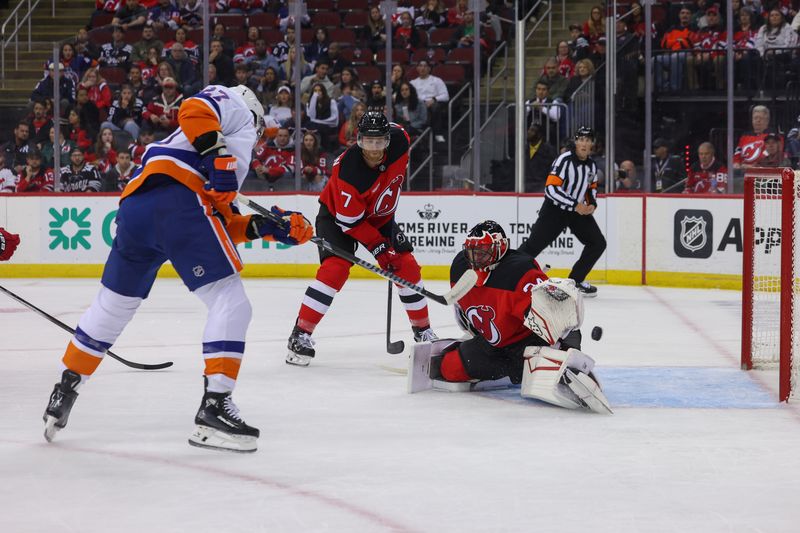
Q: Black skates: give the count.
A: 5